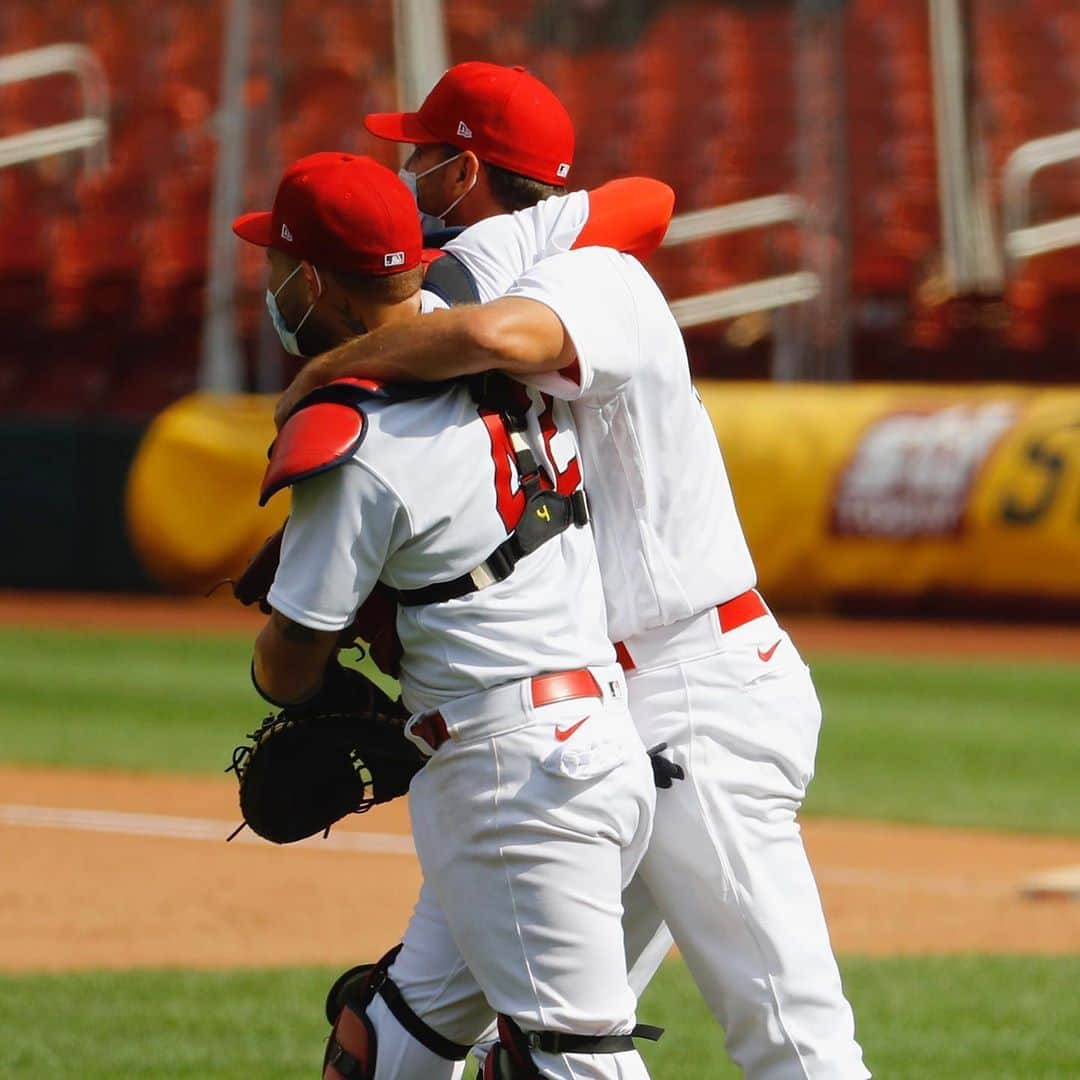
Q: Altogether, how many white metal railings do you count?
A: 3